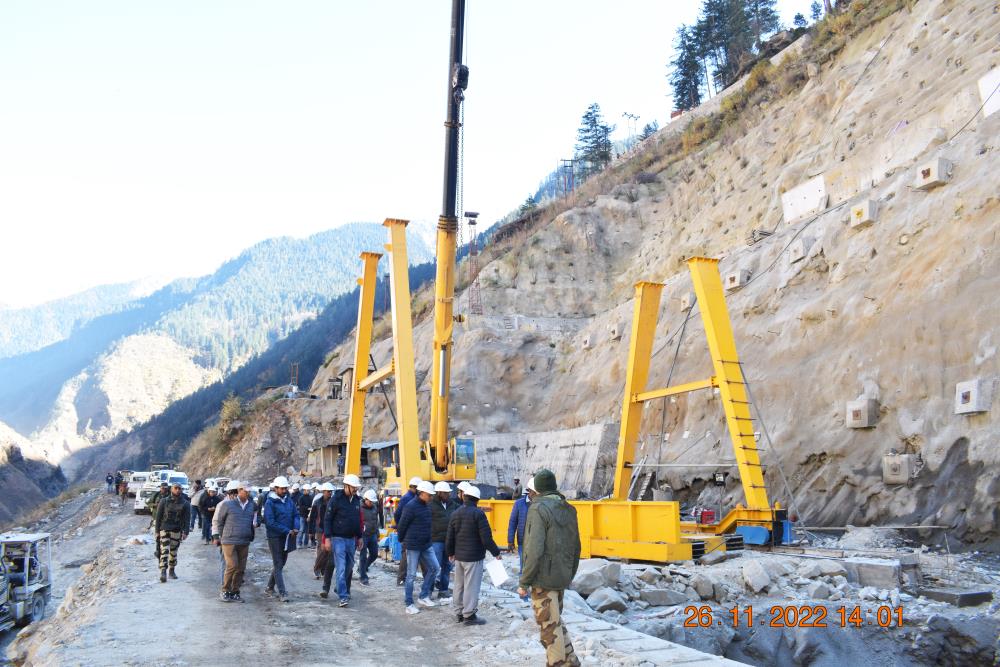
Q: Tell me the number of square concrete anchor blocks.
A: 10